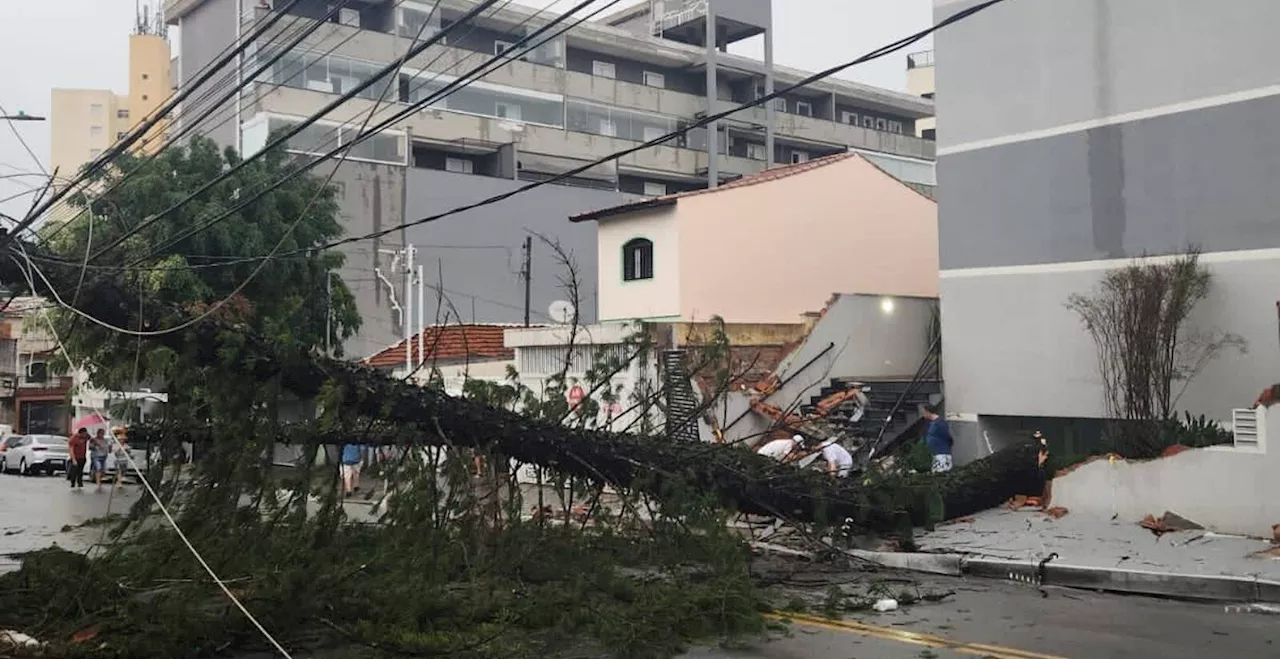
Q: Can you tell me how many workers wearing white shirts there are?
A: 2